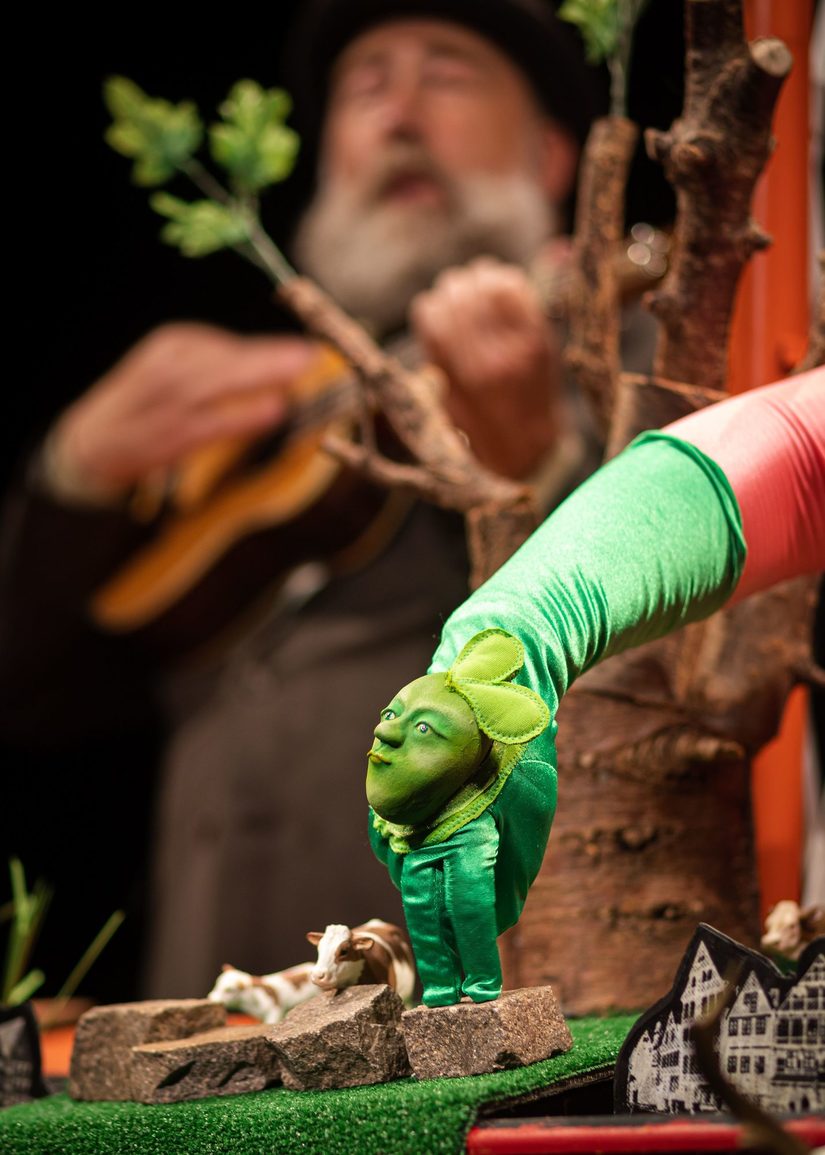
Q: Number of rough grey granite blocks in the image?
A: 4